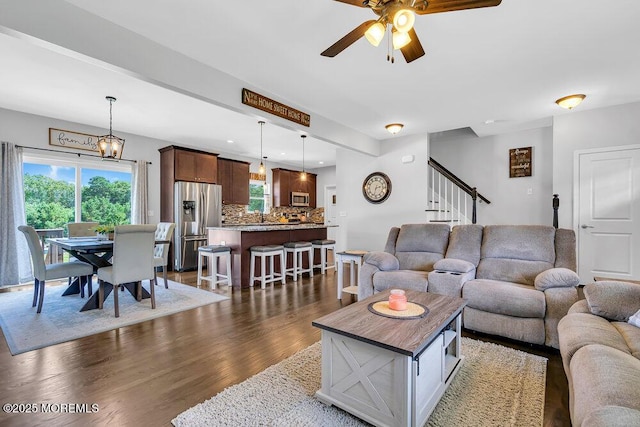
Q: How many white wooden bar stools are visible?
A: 4